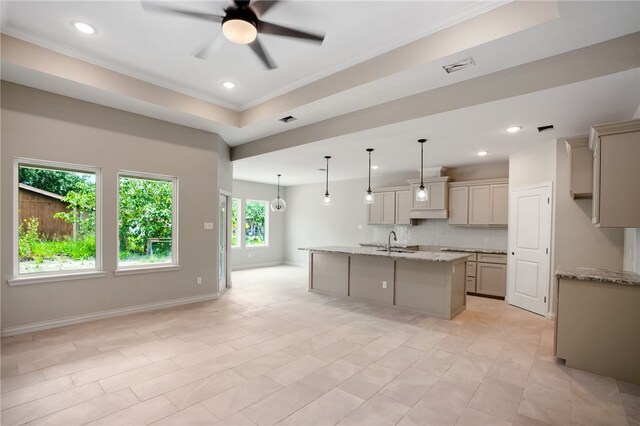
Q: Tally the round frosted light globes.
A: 1